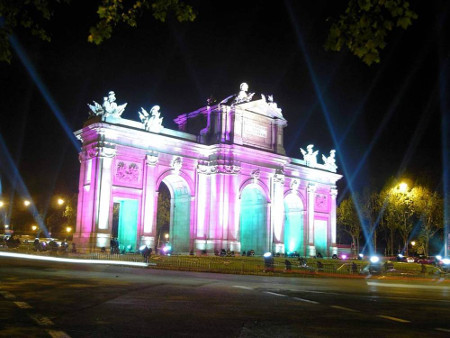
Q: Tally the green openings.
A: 5